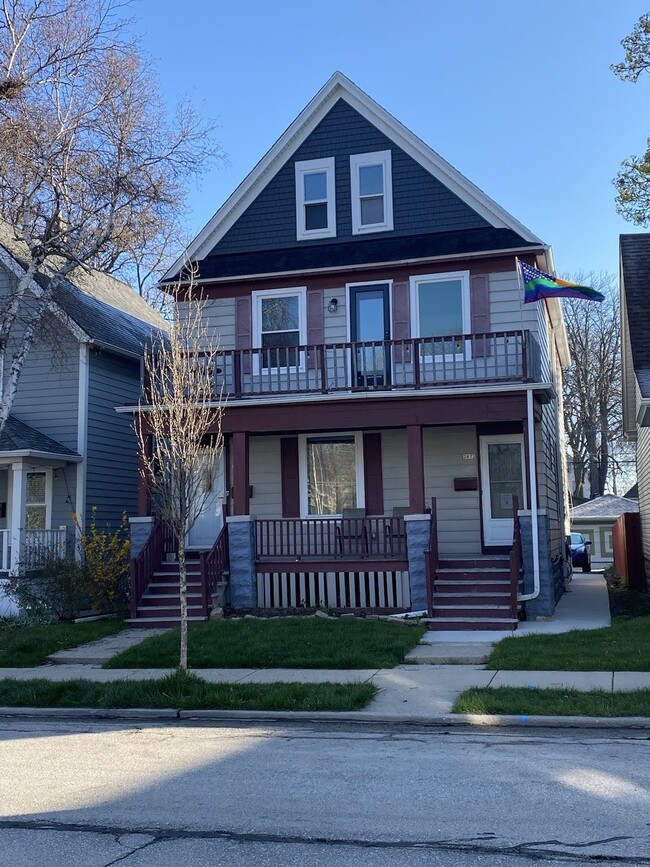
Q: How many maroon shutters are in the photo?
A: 6